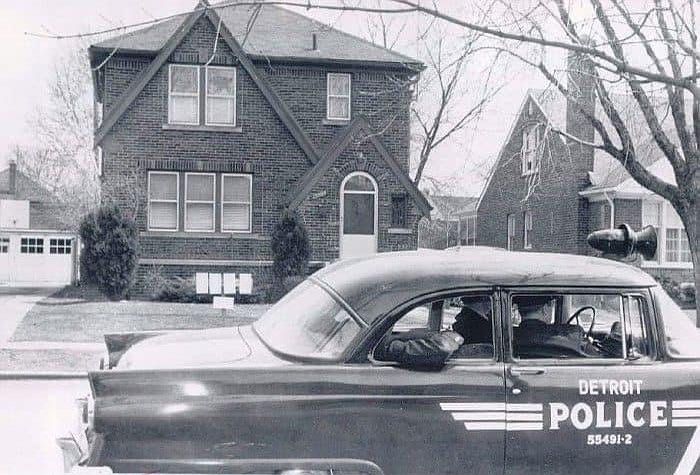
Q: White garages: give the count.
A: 1